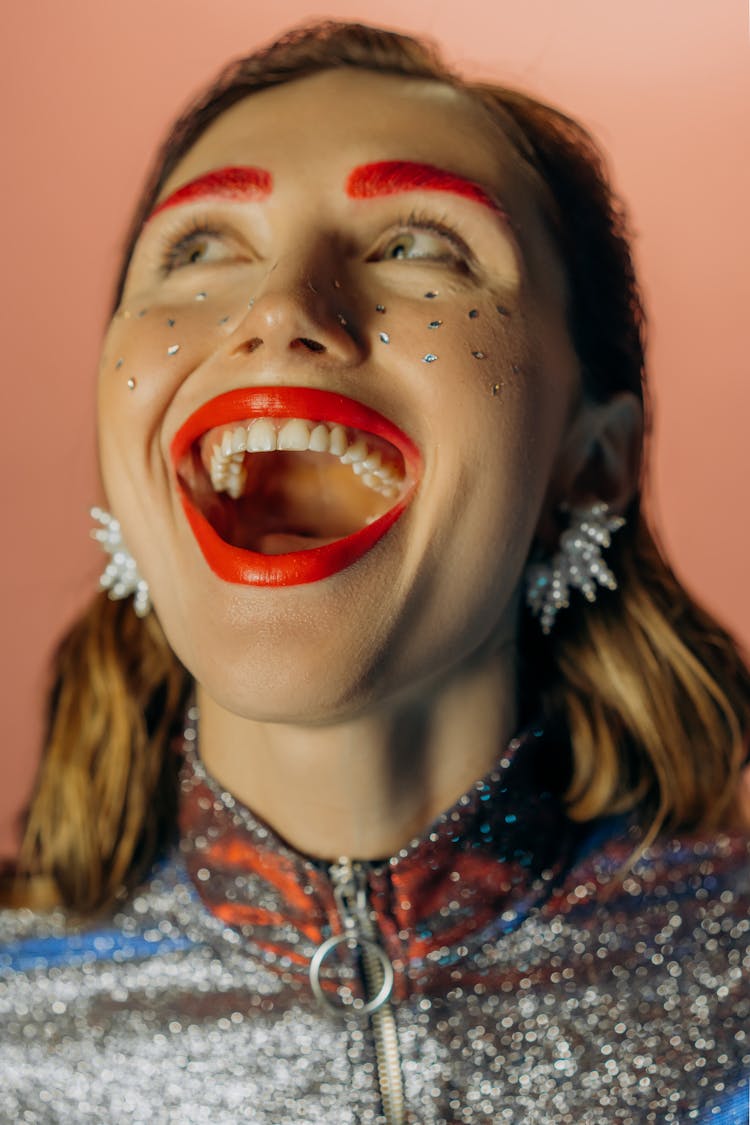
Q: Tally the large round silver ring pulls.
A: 1